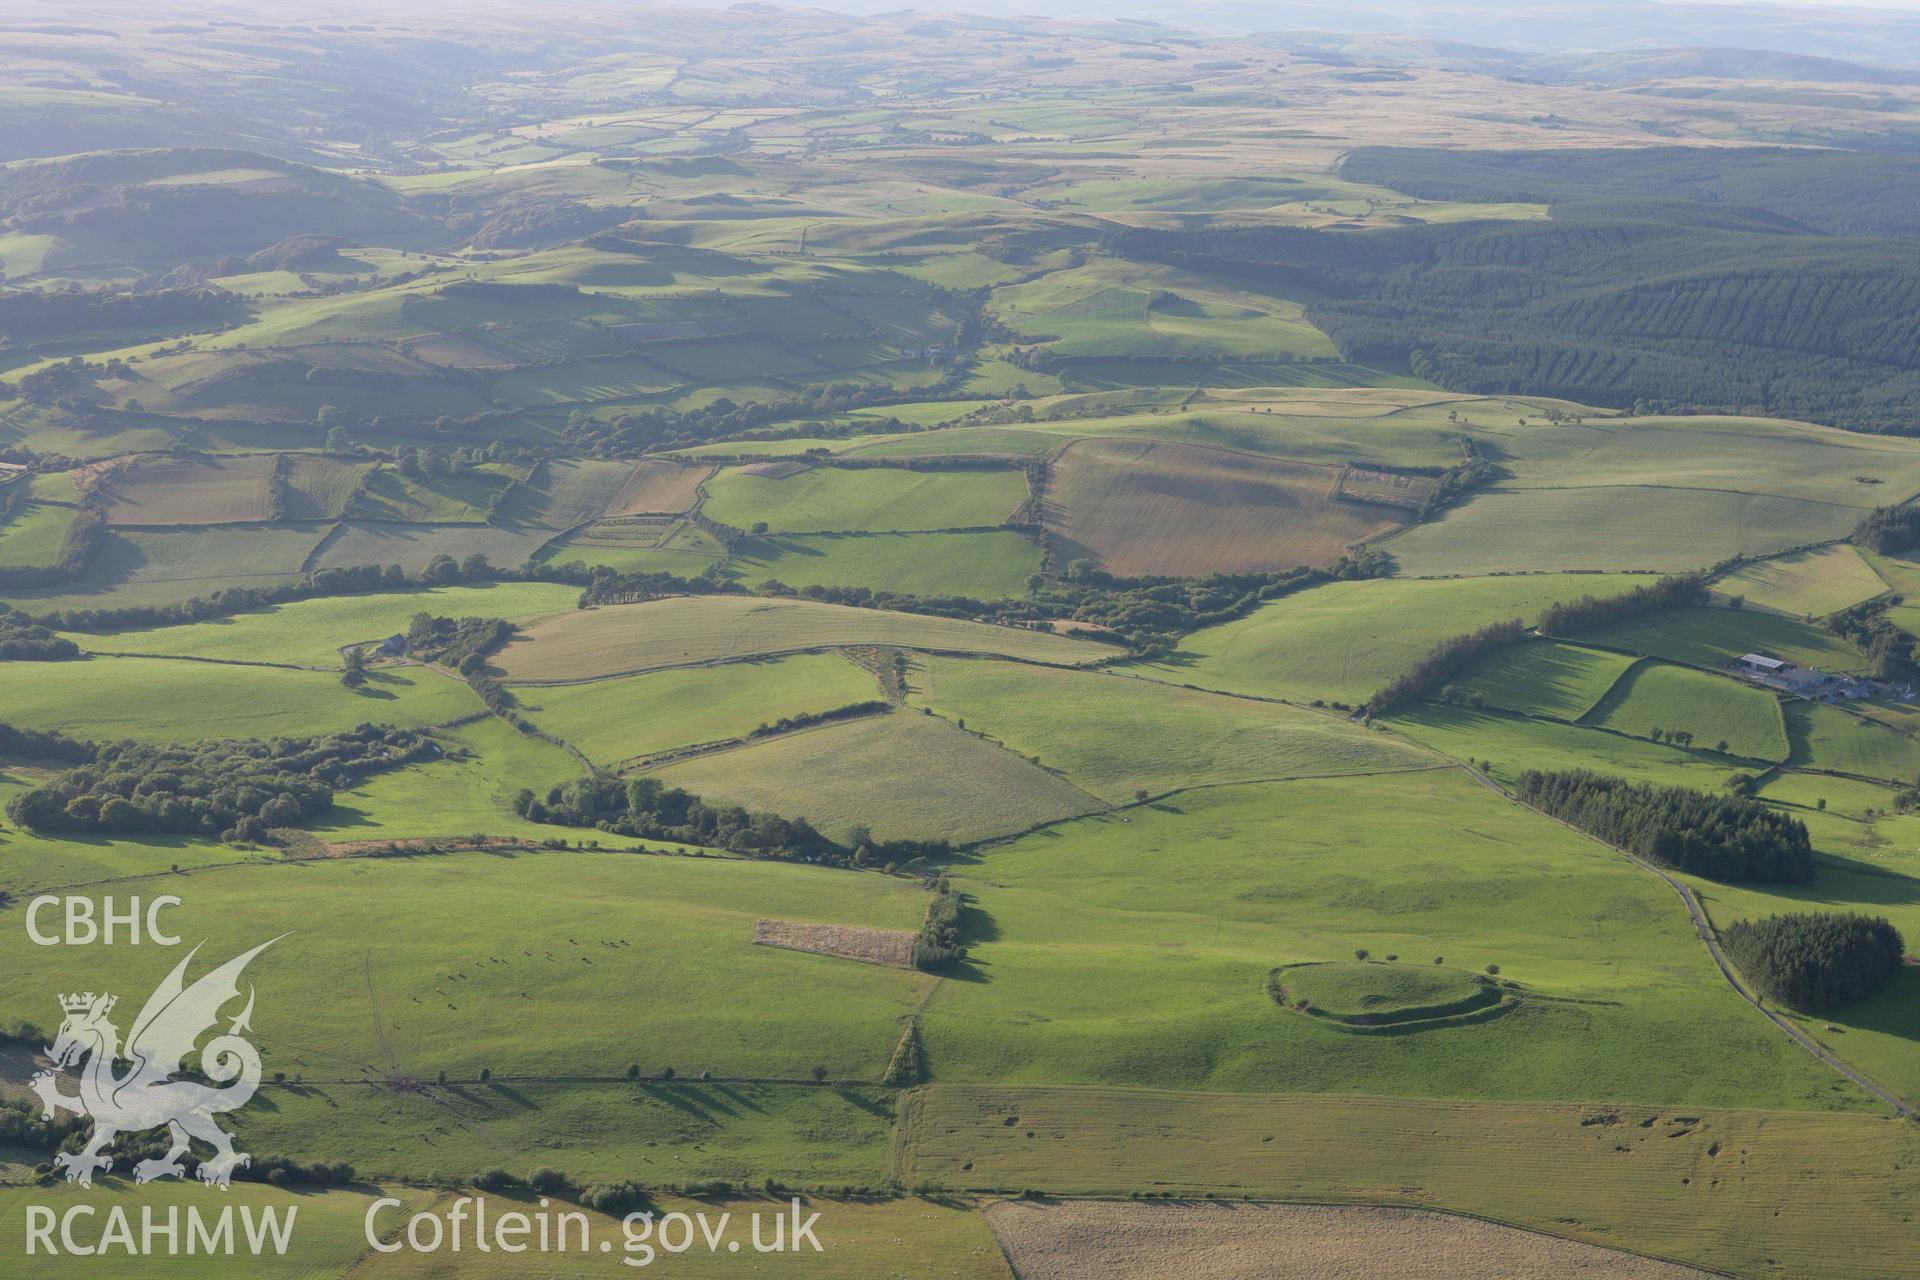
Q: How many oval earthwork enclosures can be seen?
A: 1